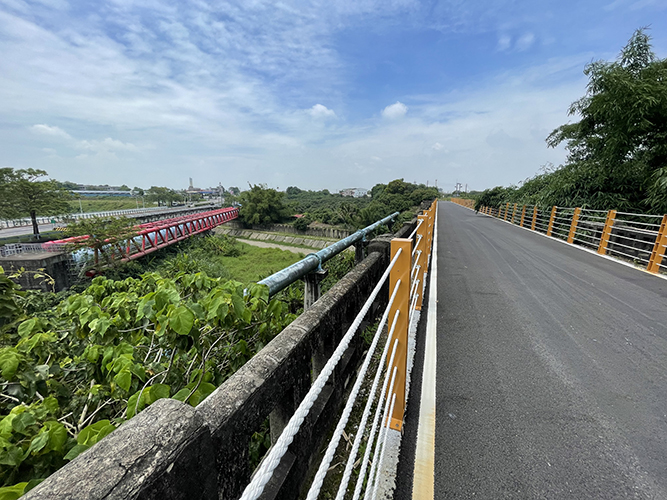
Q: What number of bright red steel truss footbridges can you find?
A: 1